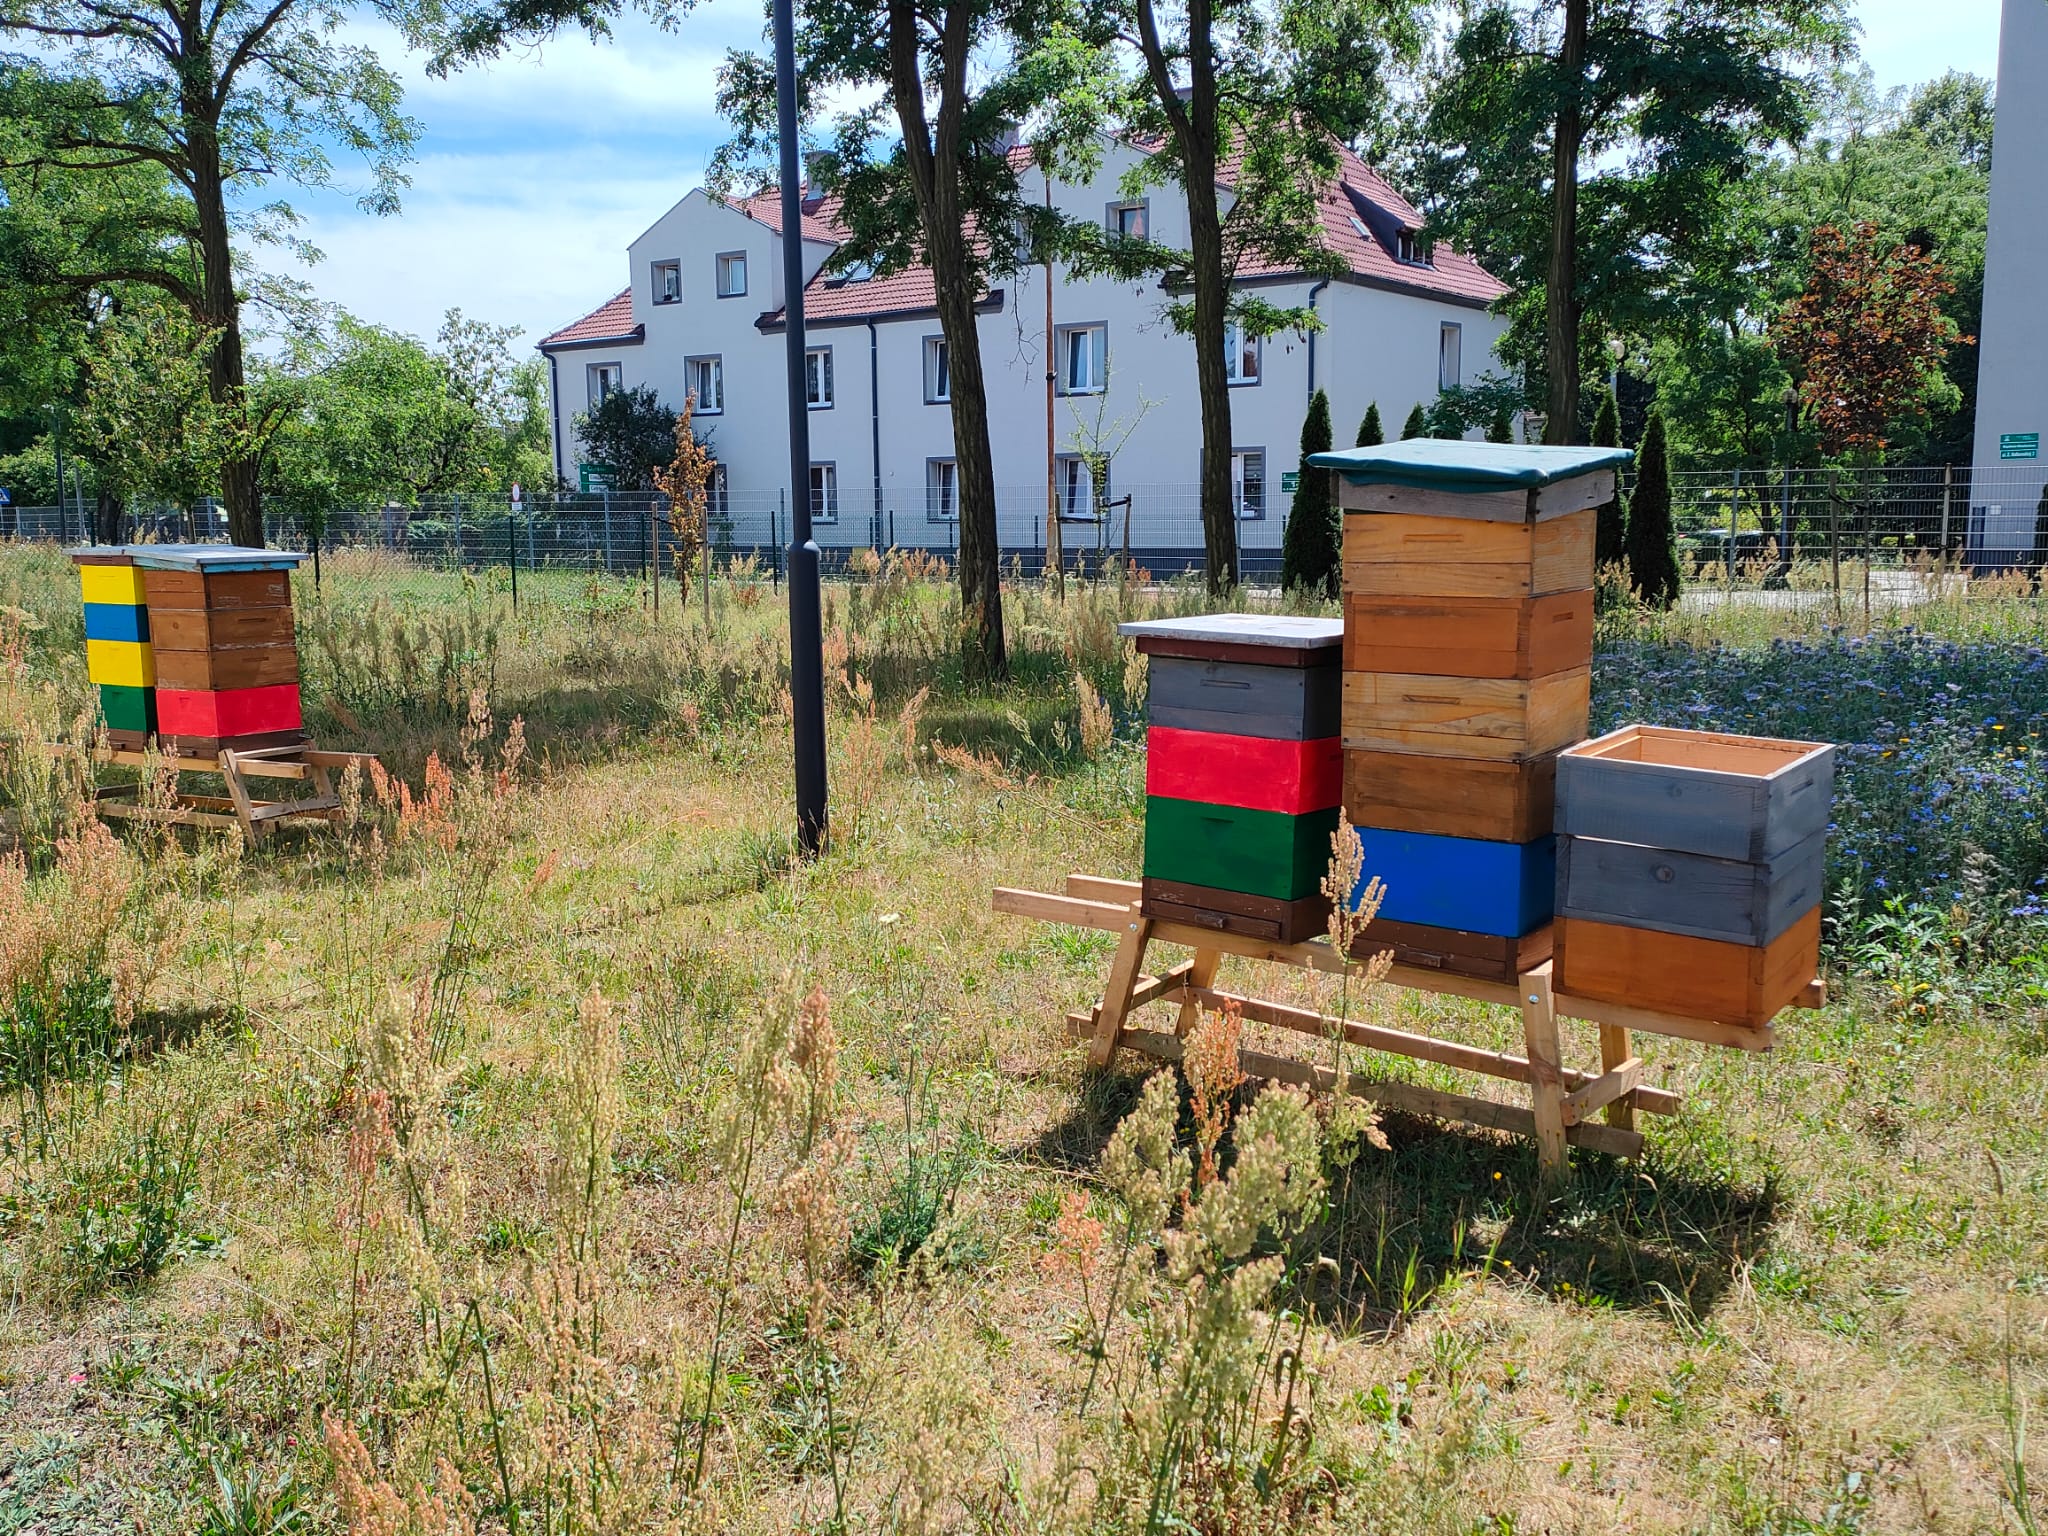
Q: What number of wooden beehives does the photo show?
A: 5